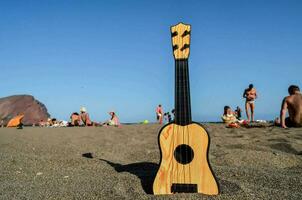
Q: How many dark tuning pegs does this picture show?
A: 4